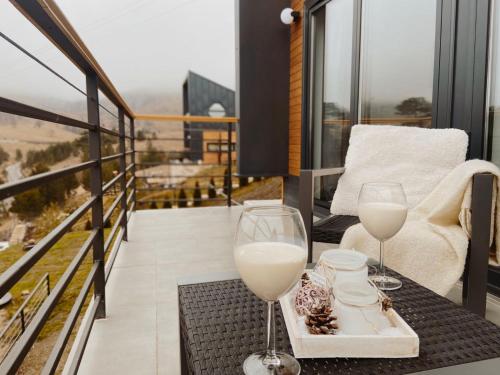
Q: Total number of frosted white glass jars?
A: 2